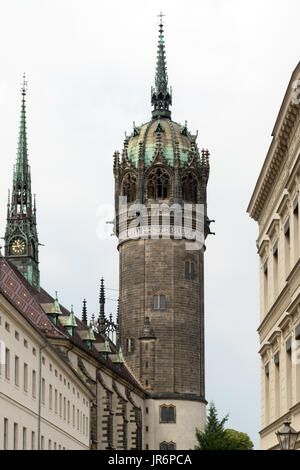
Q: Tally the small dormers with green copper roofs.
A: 5